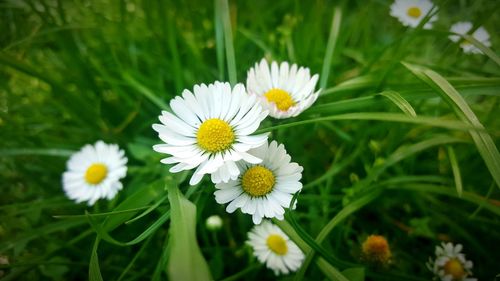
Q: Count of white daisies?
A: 8